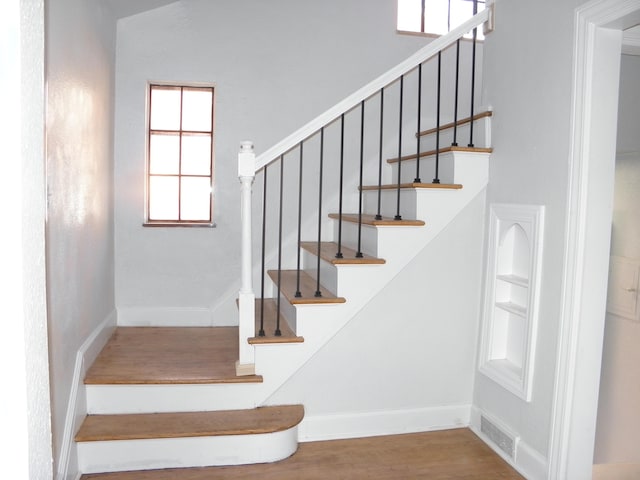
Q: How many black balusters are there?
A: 12